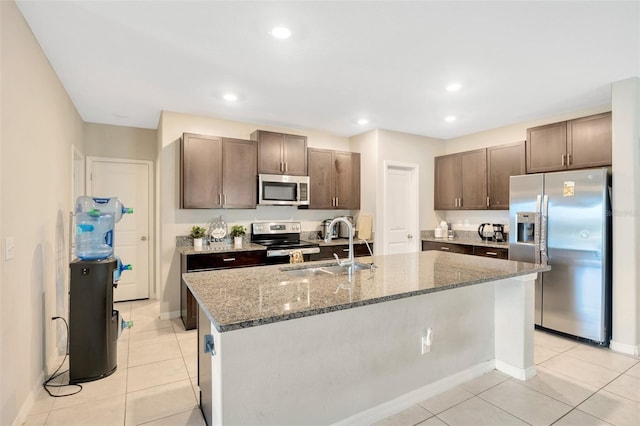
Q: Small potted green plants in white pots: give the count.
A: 2